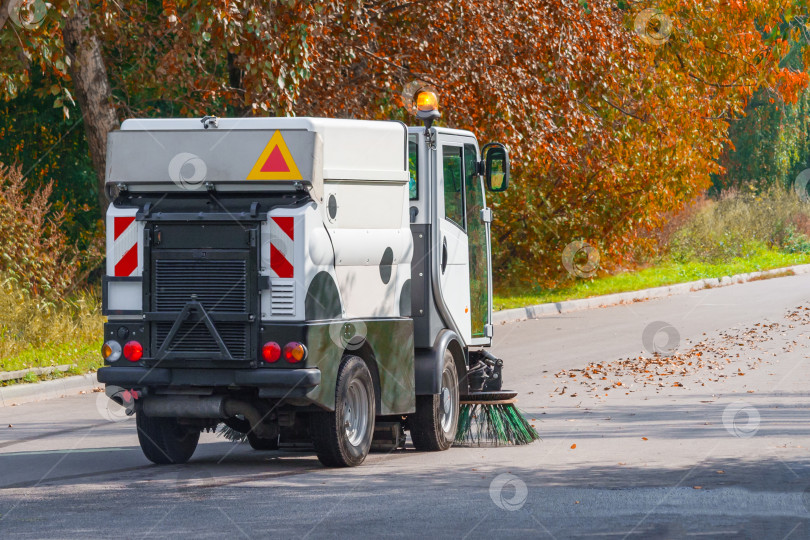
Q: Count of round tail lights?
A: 4